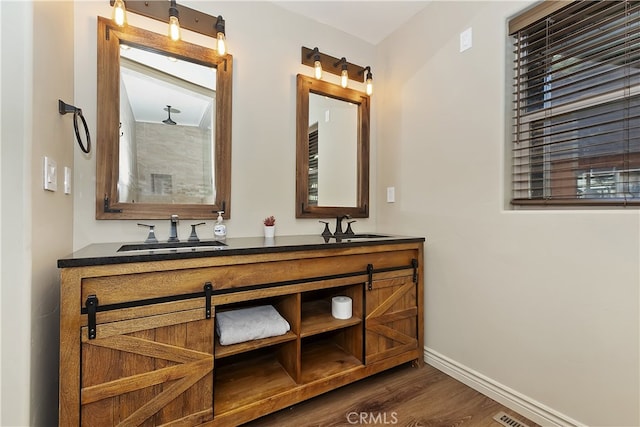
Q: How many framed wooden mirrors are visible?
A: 2